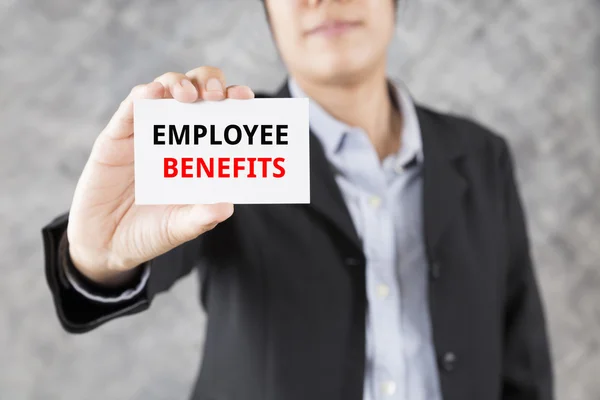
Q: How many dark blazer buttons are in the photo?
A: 2